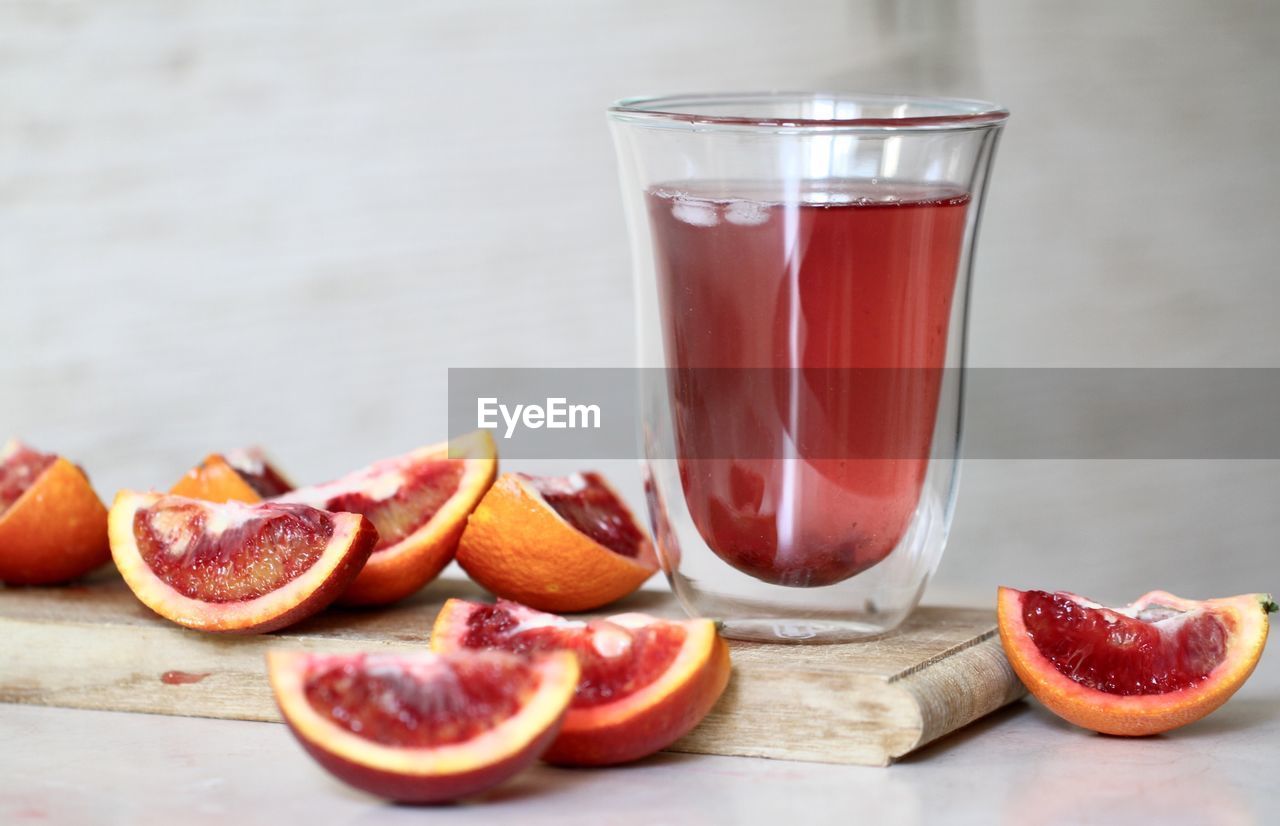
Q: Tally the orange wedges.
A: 8